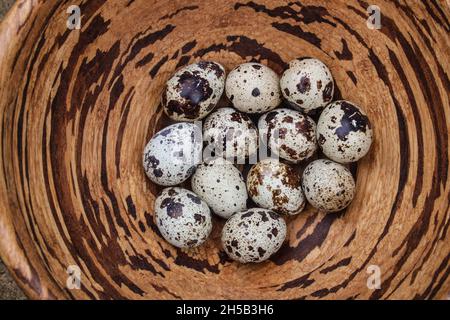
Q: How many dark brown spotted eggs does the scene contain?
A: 12